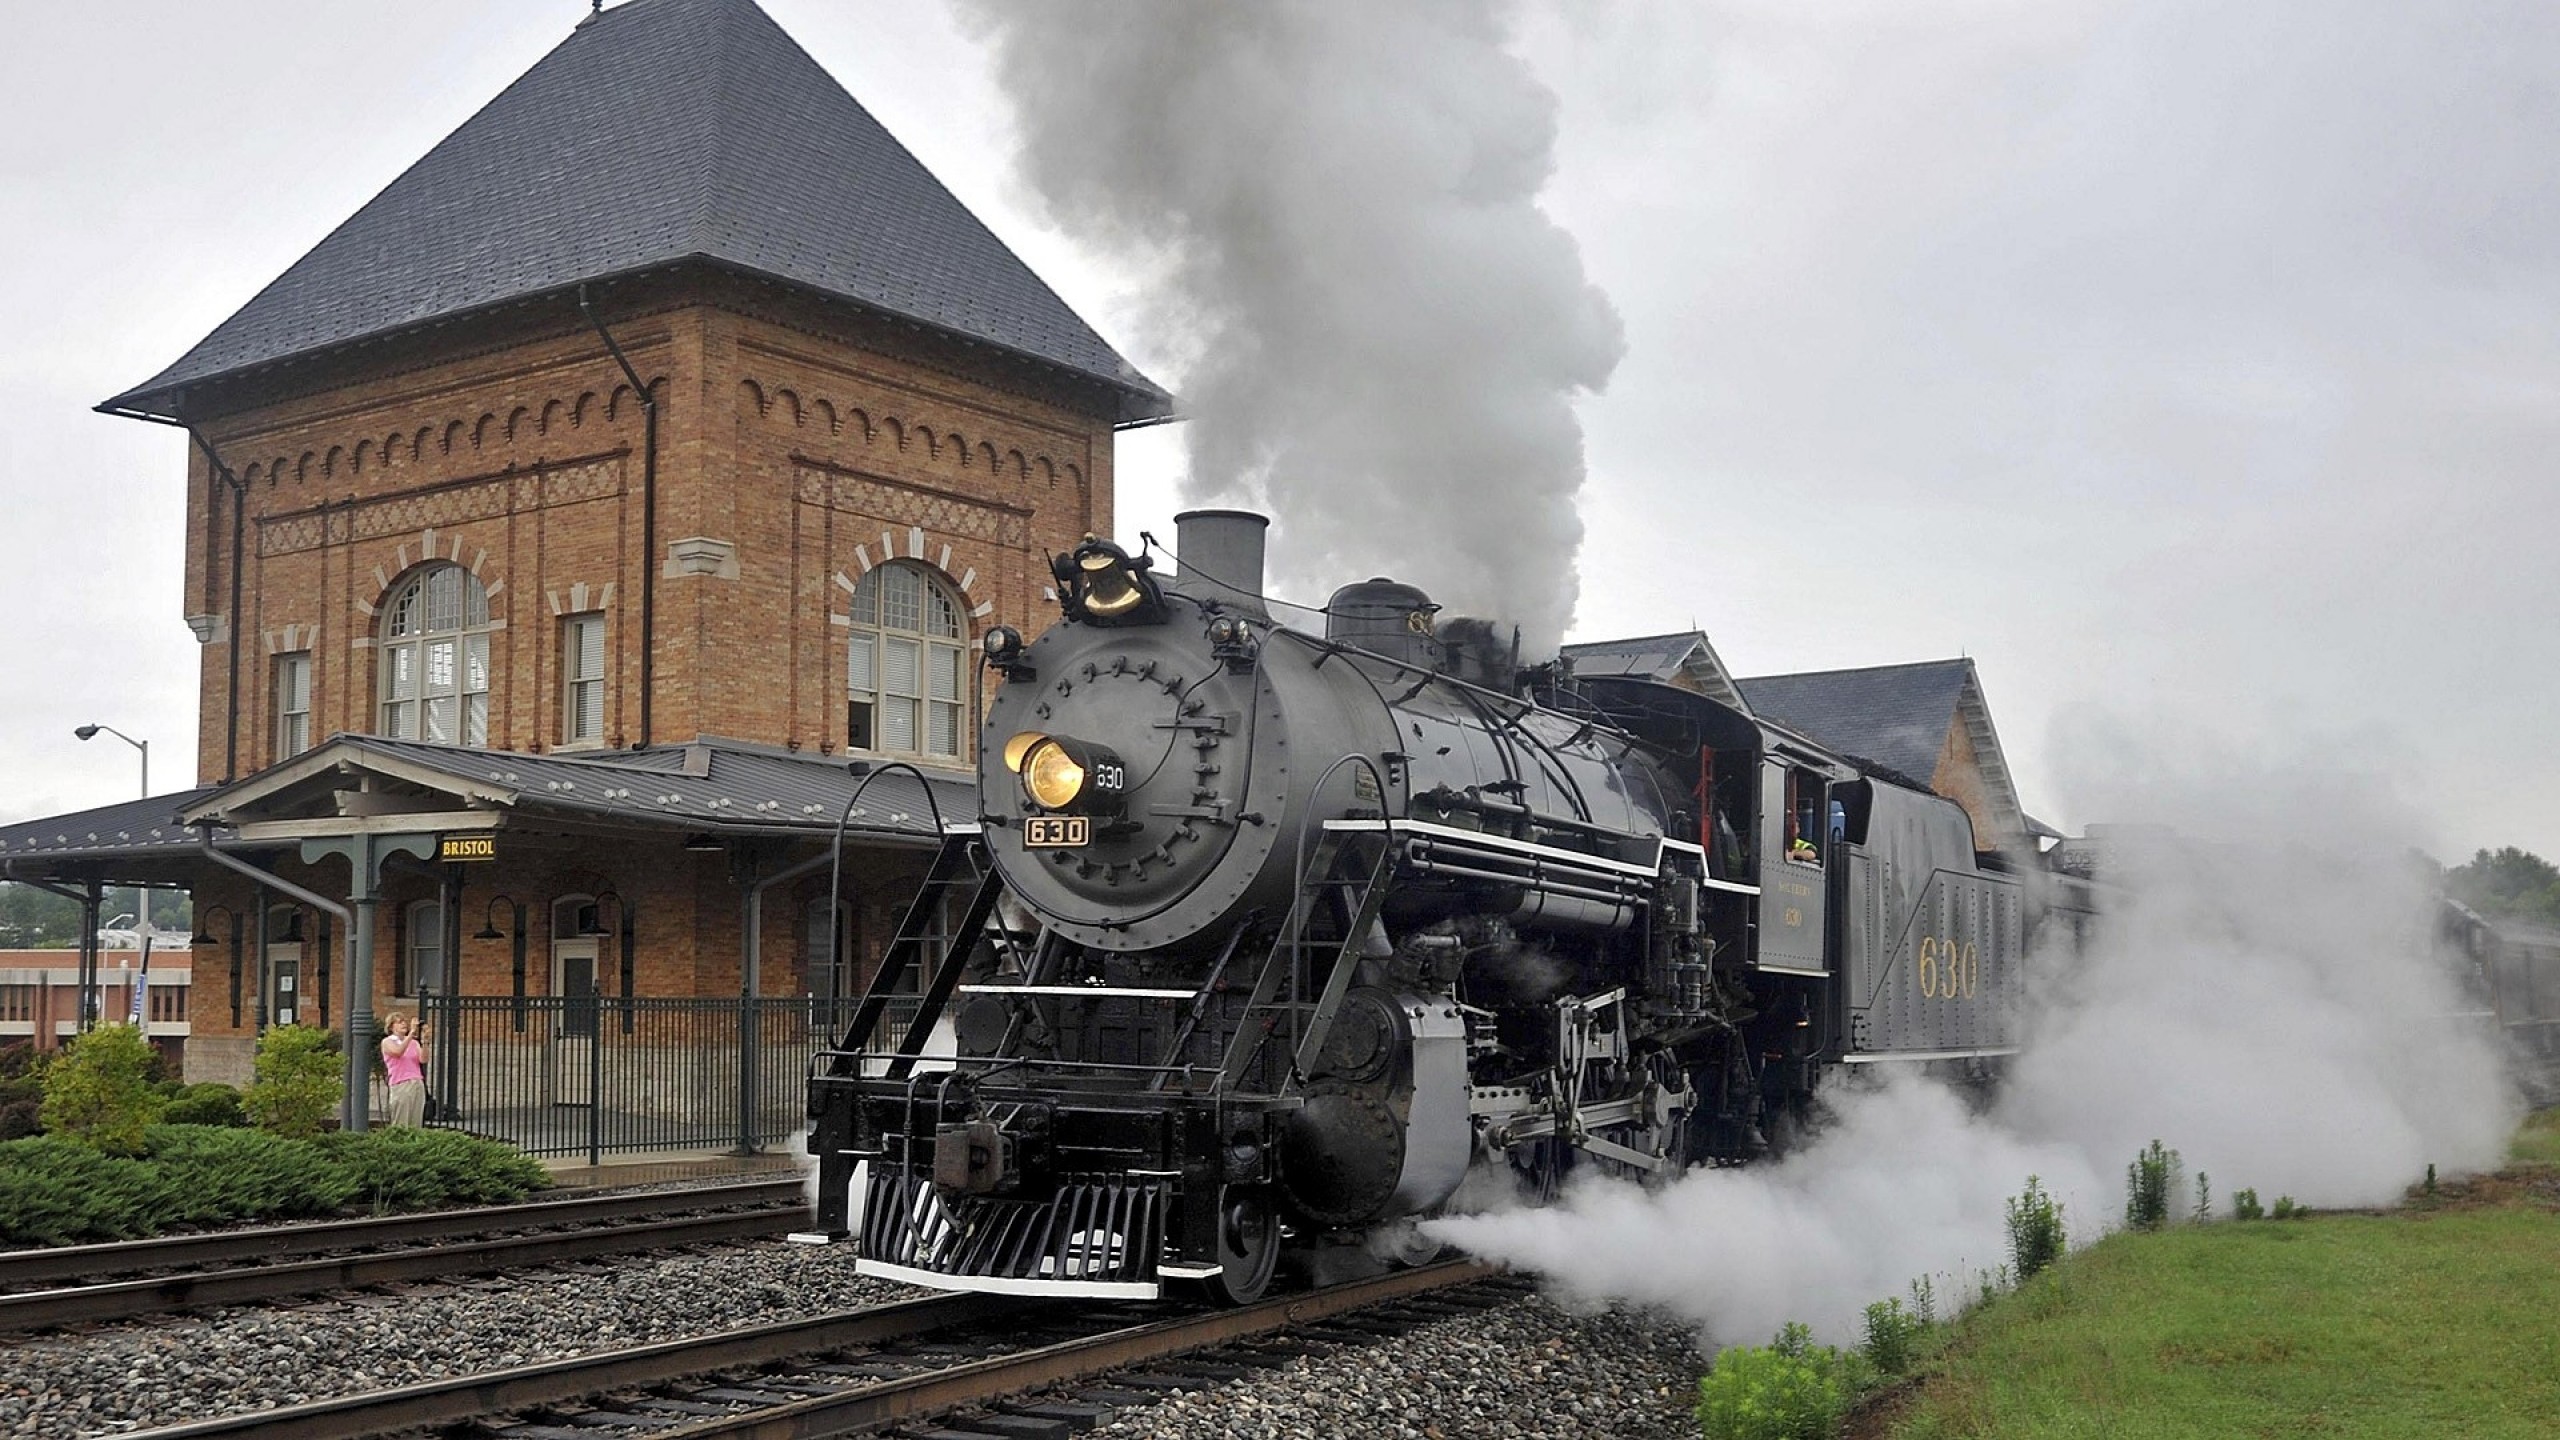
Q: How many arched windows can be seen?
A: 2